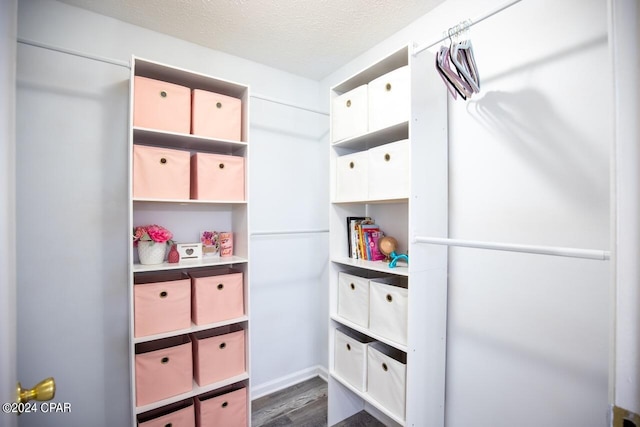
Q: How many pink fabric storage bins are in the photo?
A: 10